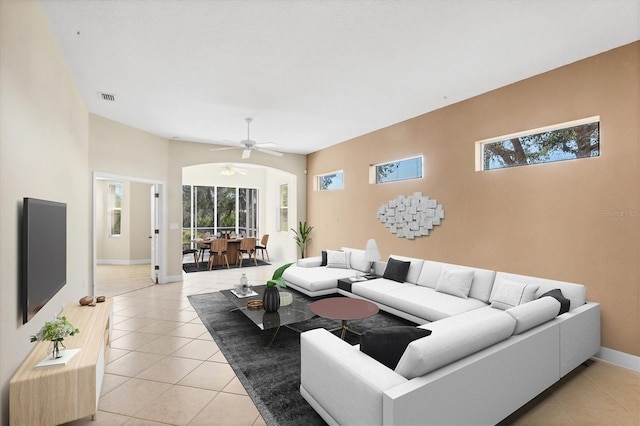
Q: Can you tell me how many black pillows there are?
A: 4